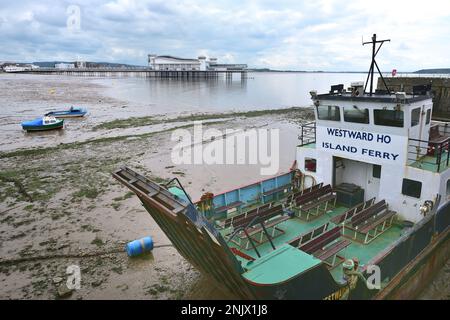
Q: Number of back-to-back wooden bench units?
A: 4